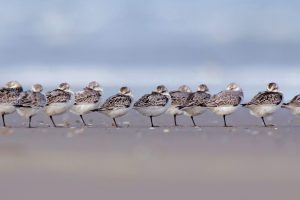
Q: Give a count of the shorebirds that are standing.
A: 11